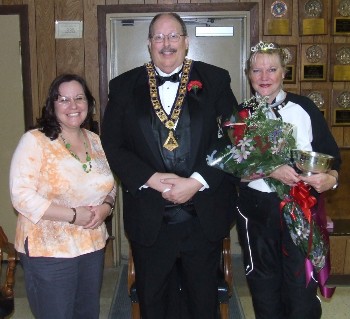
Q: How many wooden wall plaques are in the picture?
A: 8